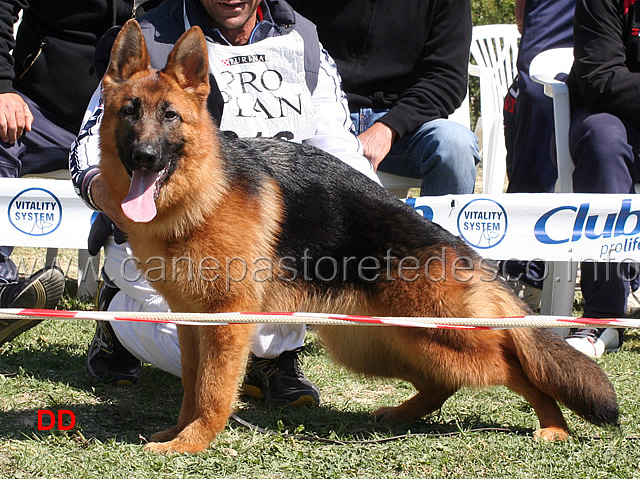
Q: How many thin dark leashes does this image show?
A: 1